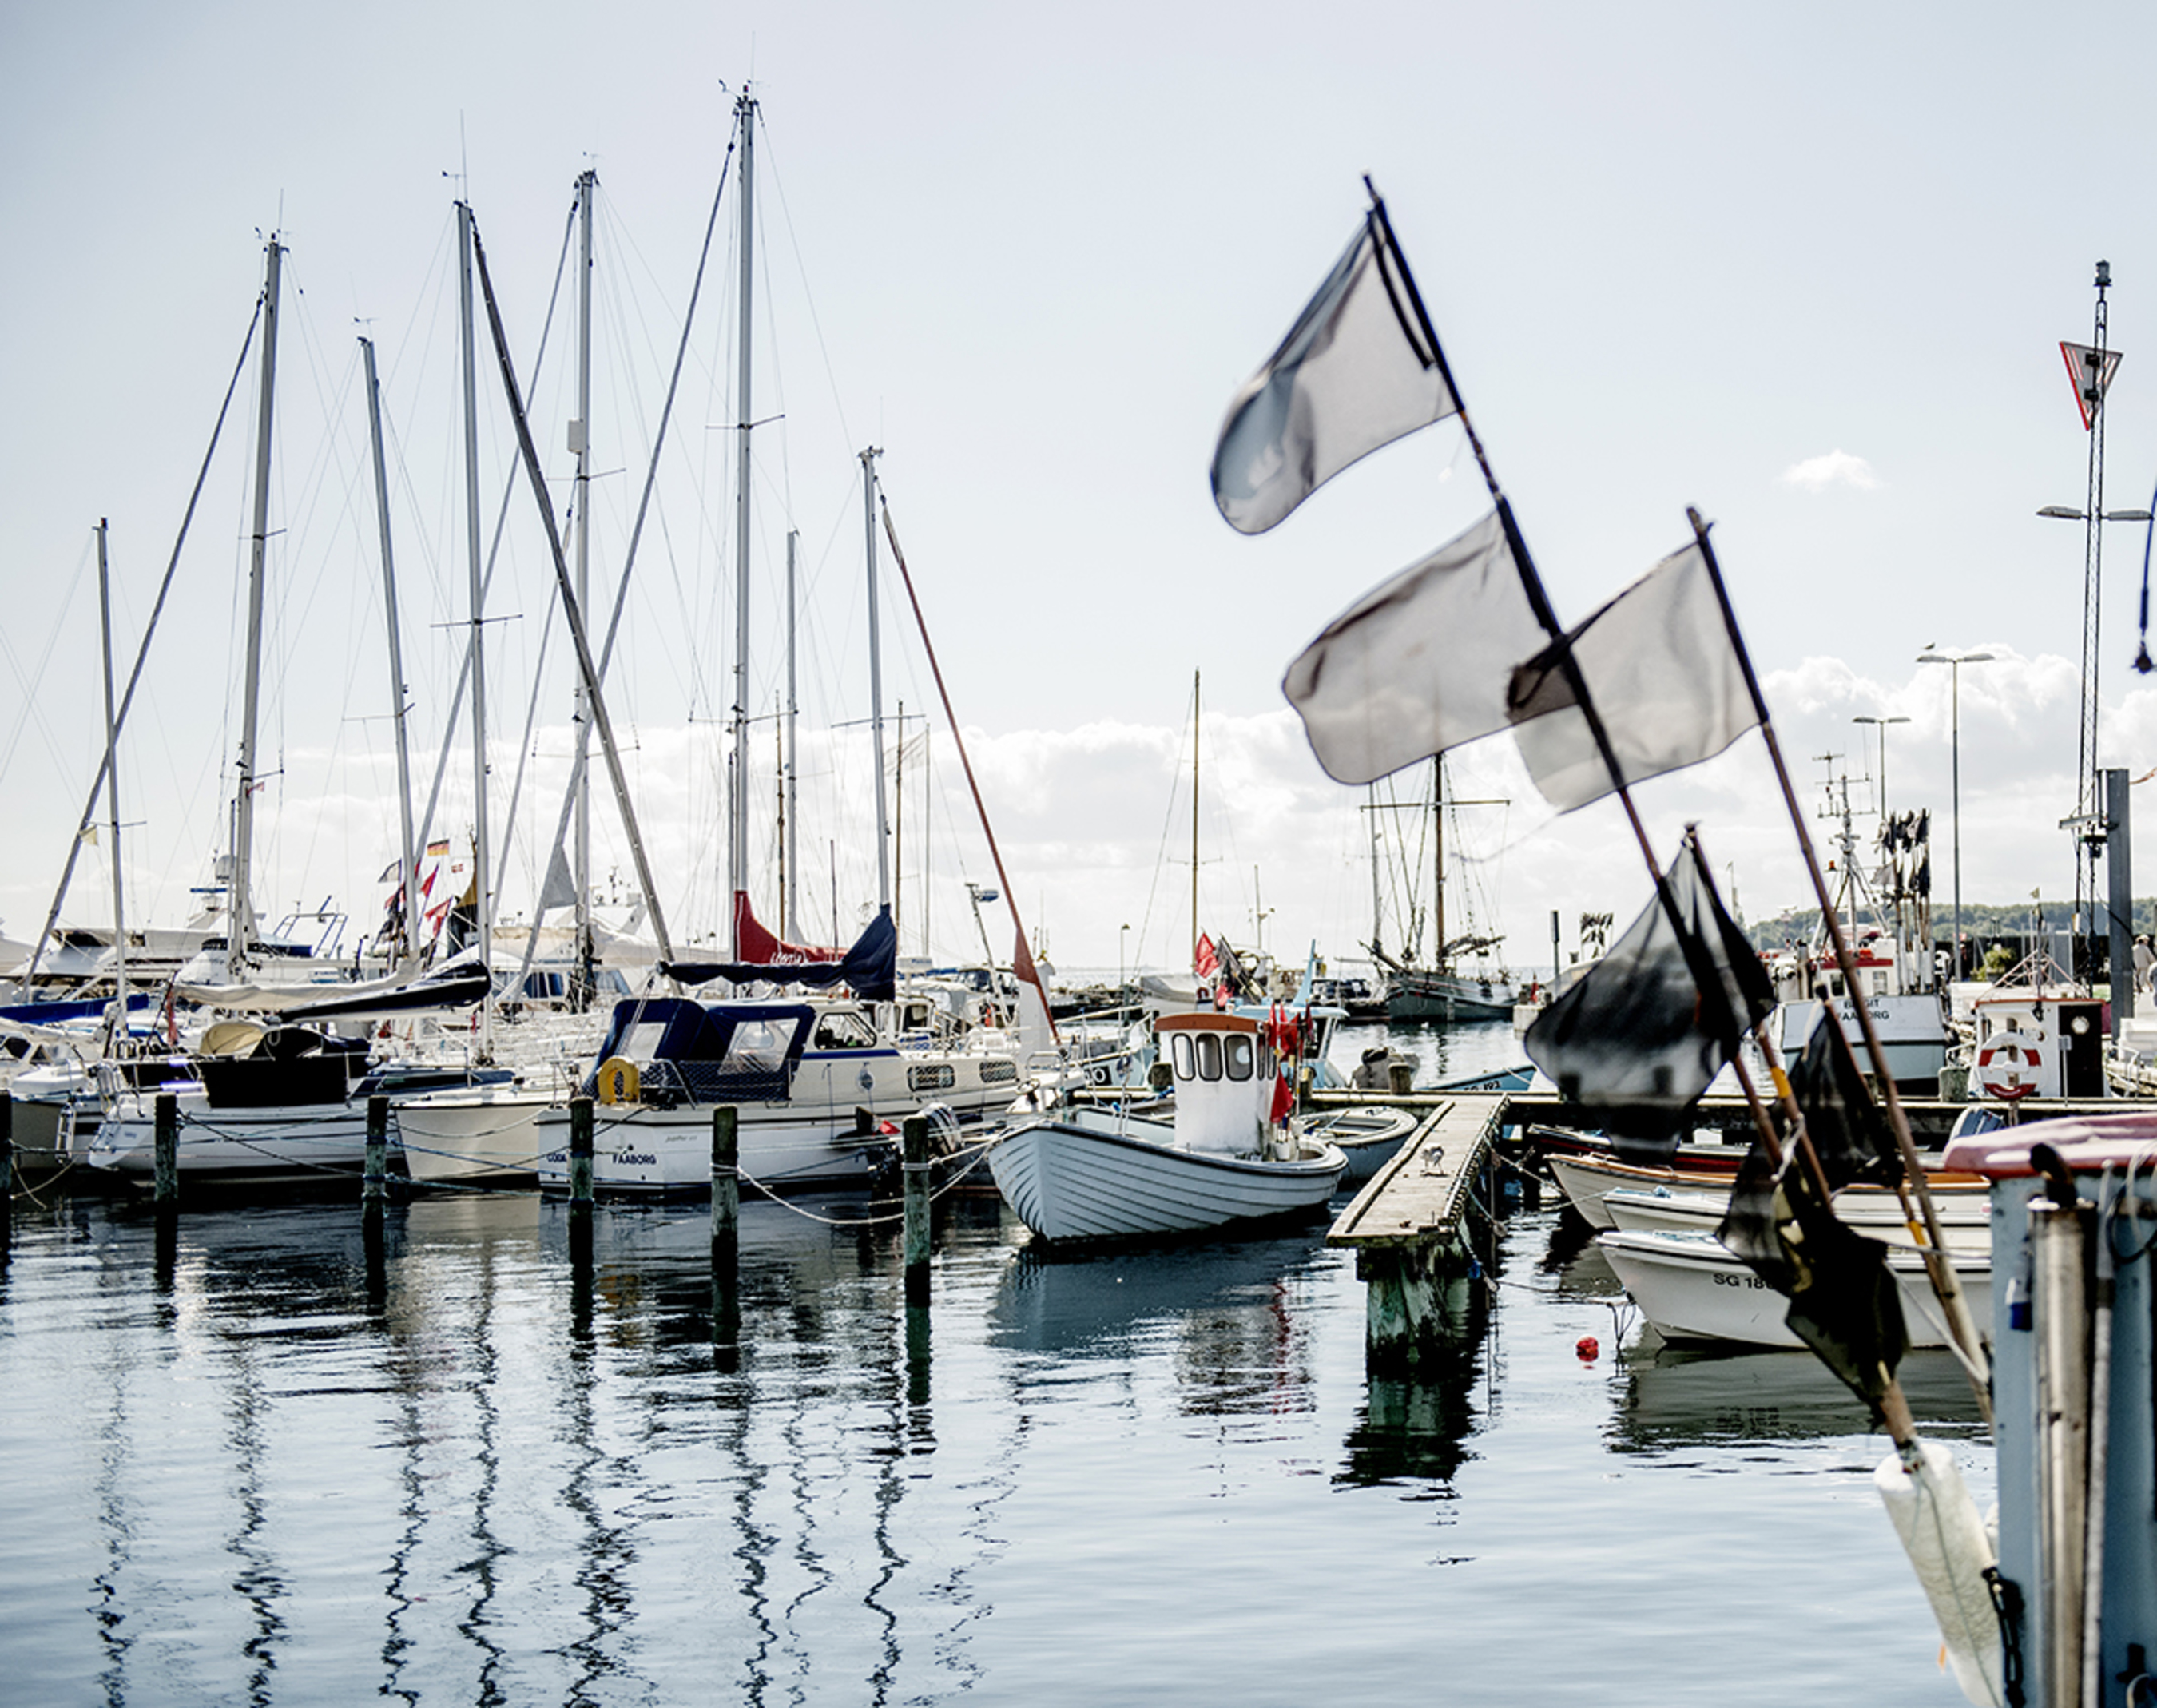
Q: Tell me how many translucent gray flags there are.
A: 3